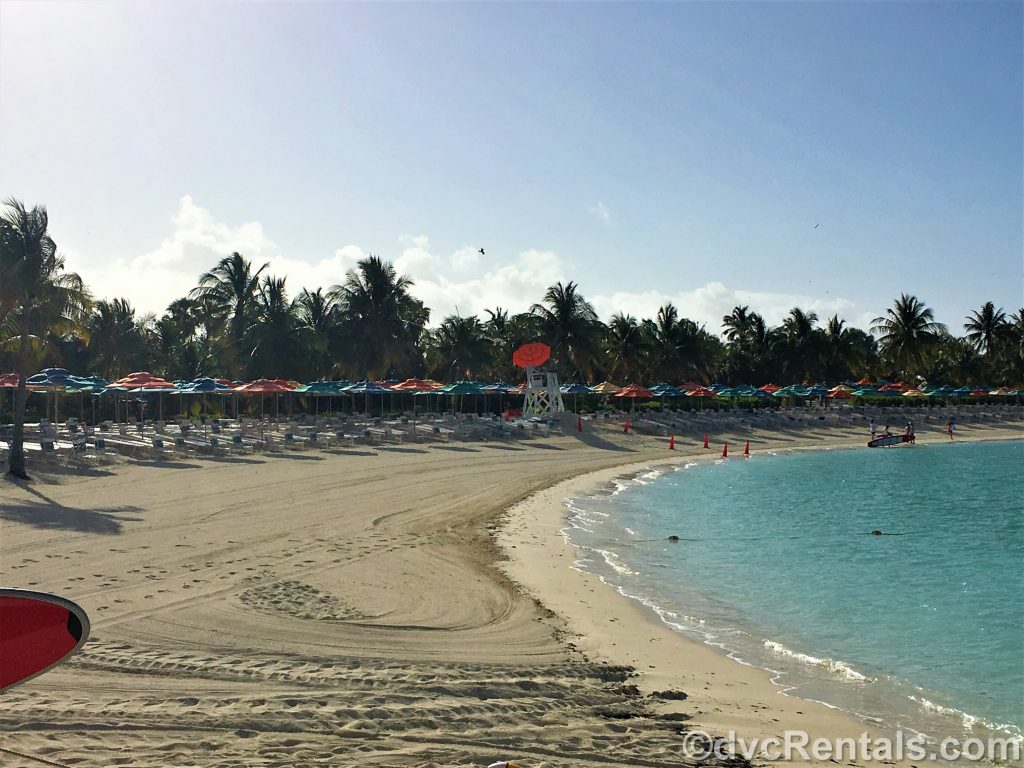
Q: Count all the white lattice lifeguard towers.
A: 1